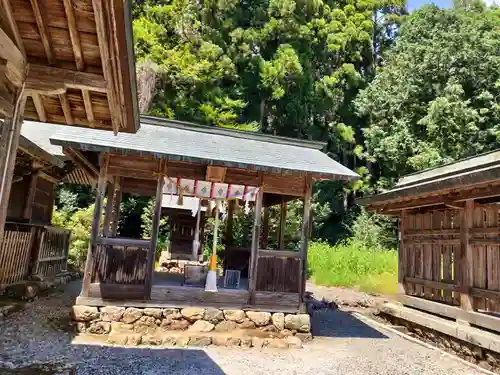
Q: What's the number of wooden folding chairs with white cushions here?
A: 0